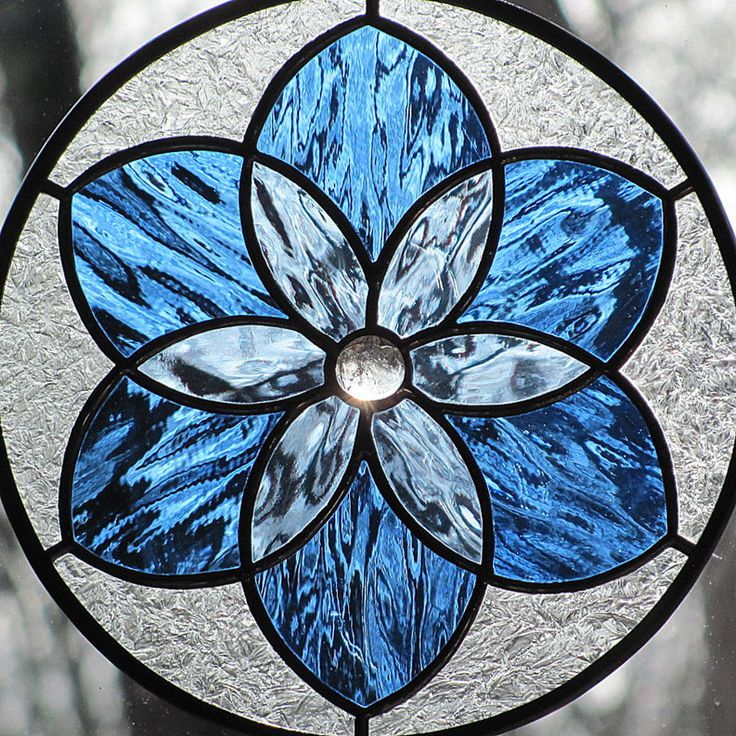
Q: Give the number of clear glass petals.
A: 6